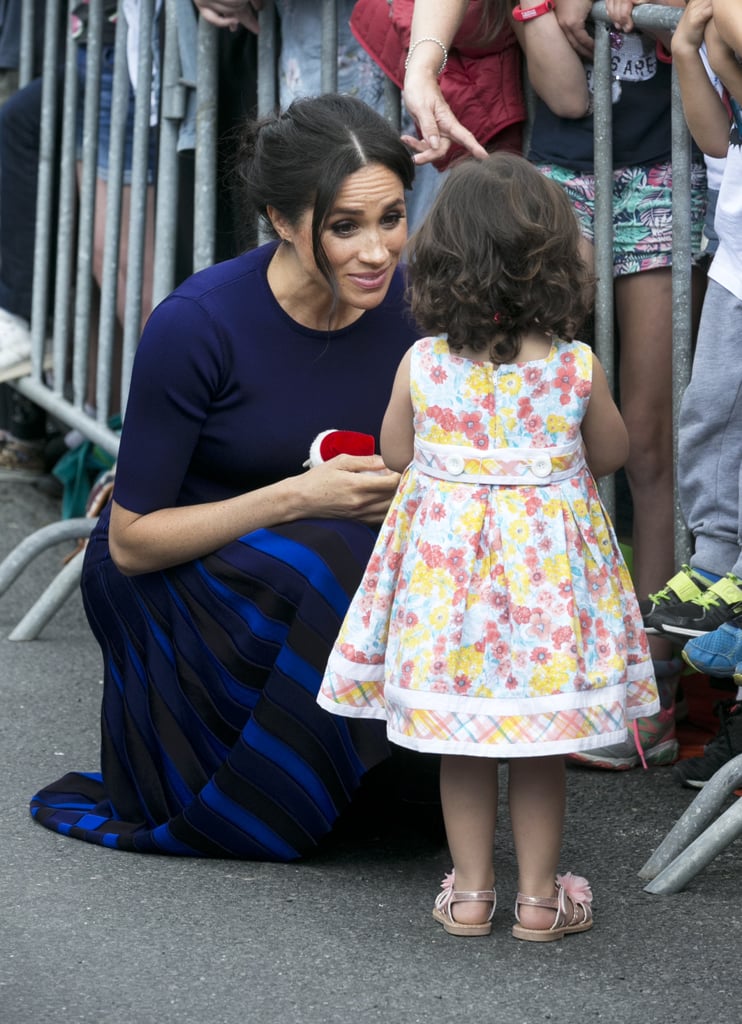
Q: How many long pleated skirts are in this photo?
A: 1